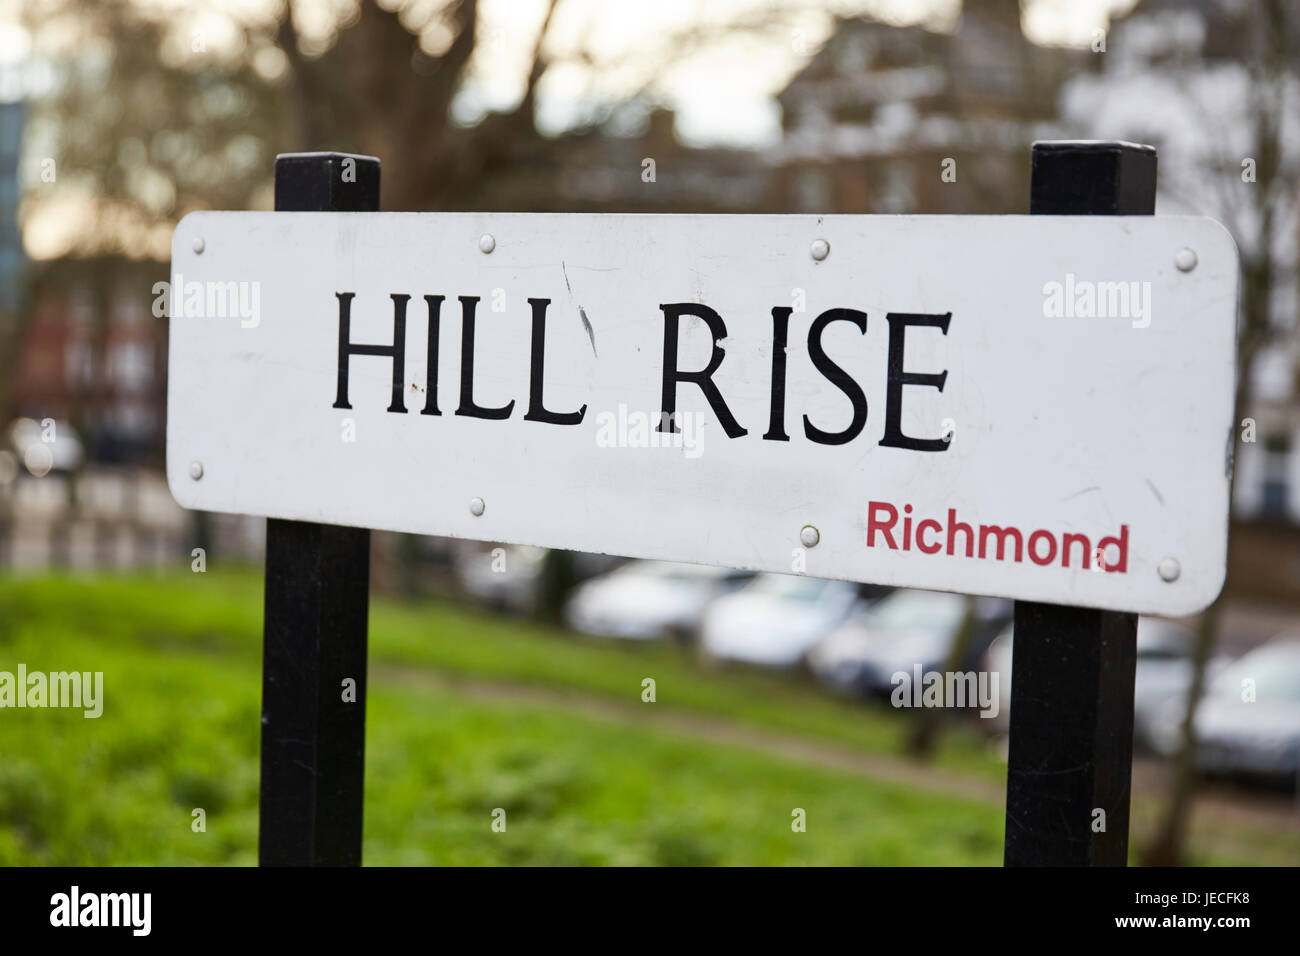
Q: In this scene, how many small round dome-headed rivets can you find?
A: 8